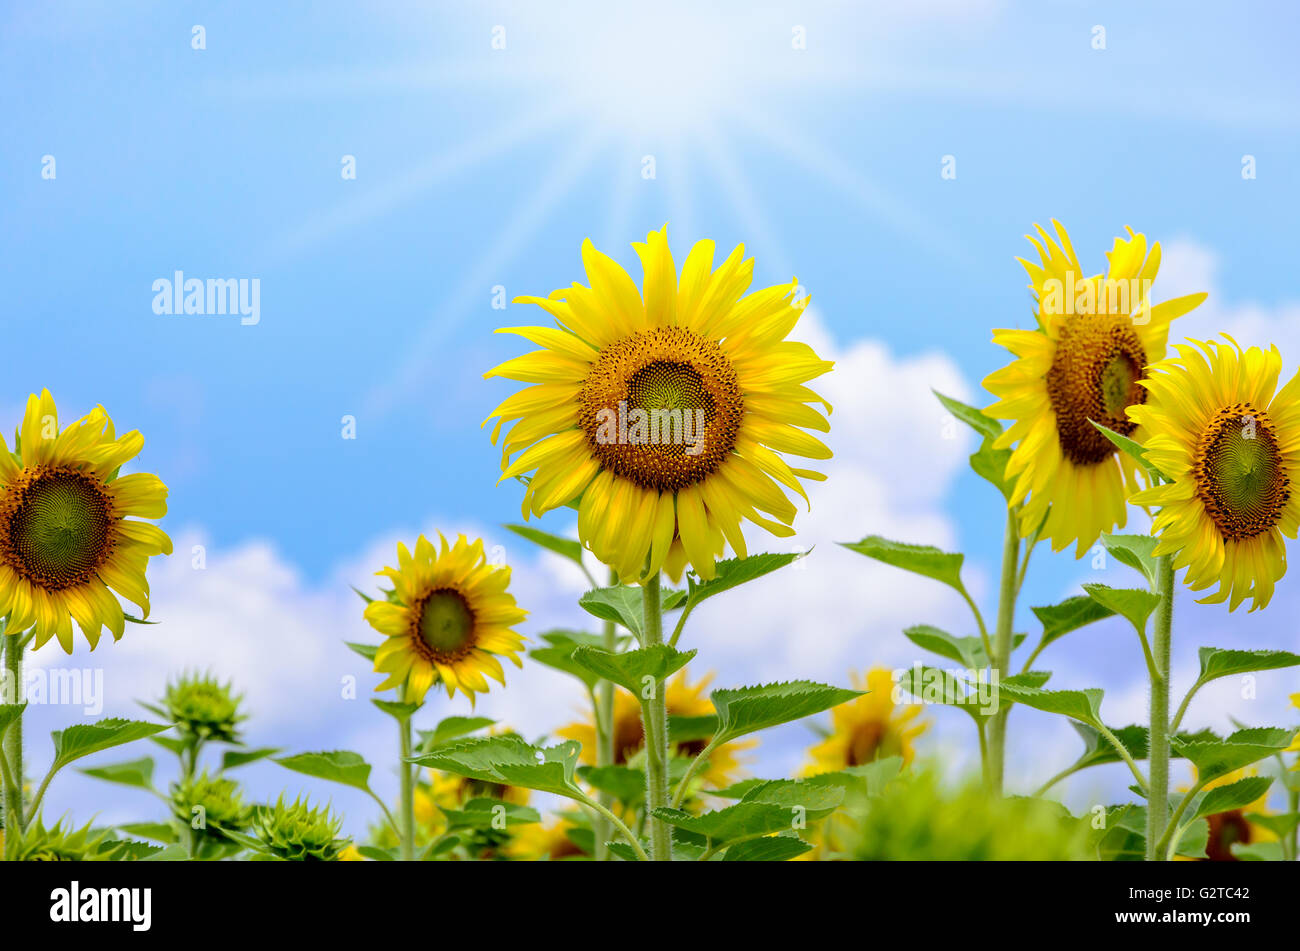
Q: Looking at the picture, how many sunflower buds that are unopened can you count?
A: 4